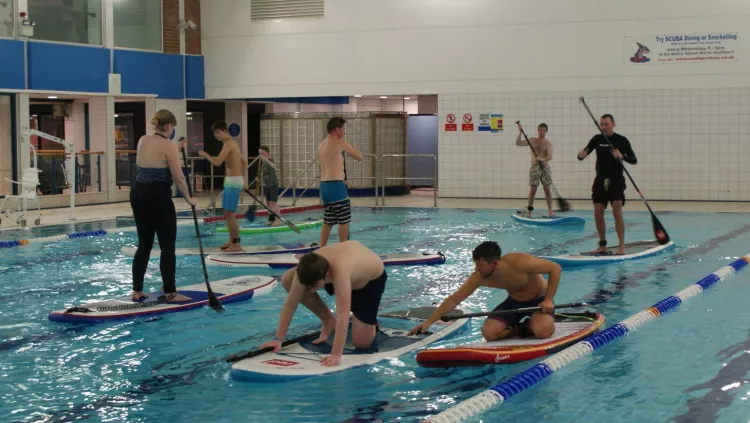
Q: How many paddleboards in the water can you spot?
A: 8